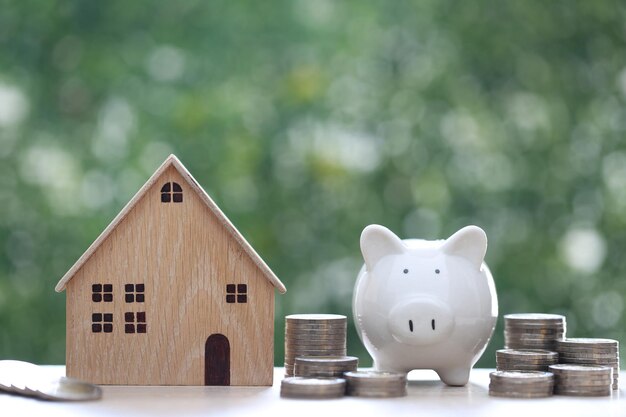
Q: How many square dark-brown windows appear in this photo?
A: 5